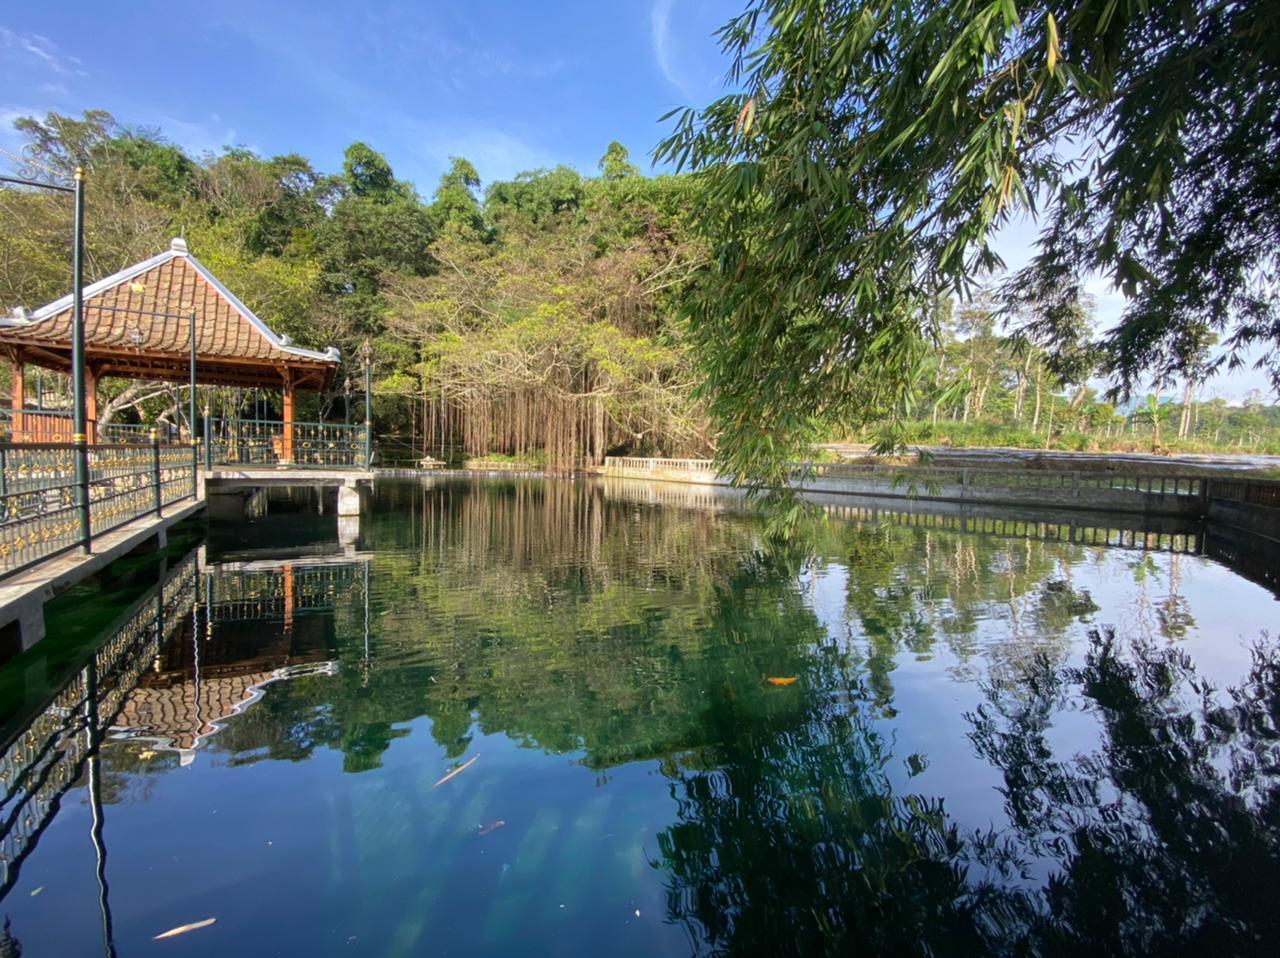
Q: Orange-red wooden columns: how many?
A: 3